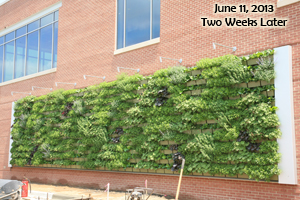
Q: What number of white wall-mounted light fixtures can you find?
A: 7